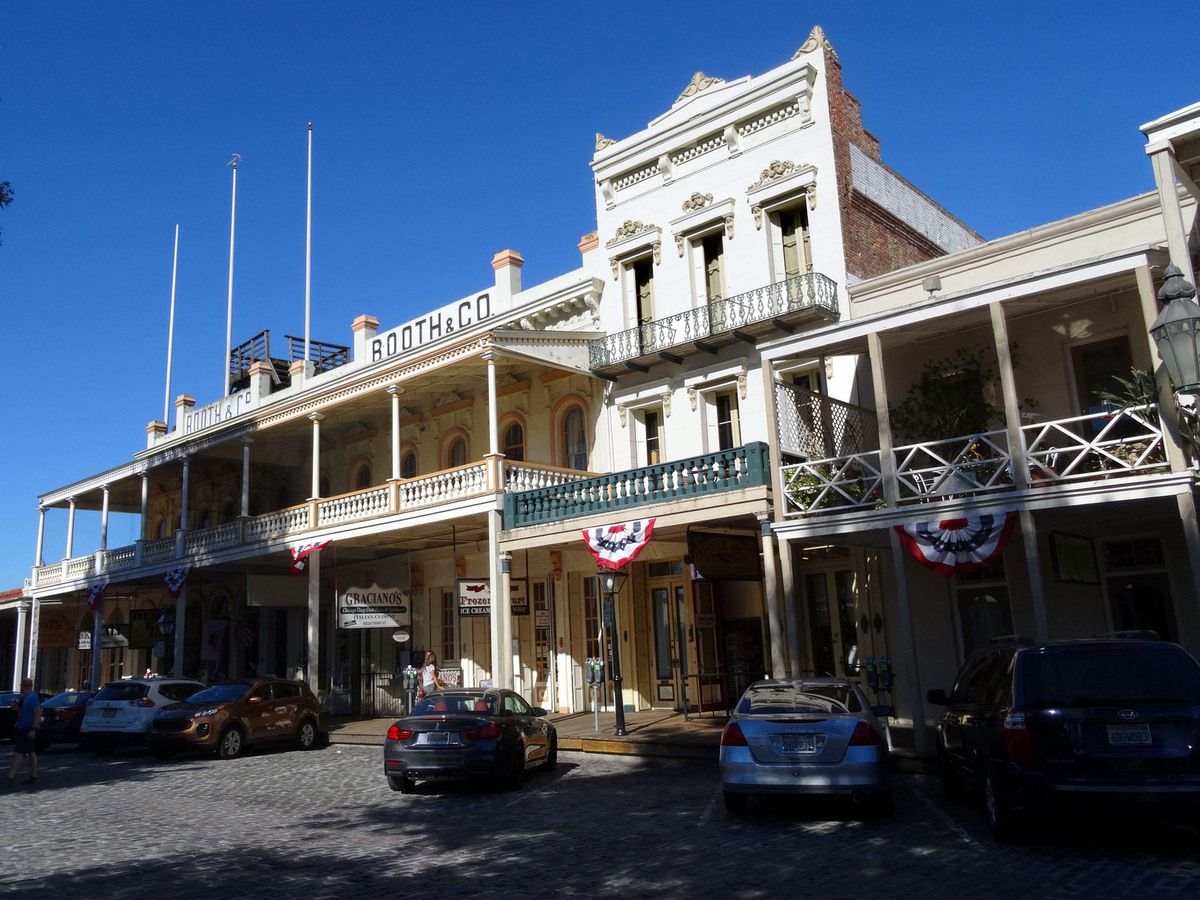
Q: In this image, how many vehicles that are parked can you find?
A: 7